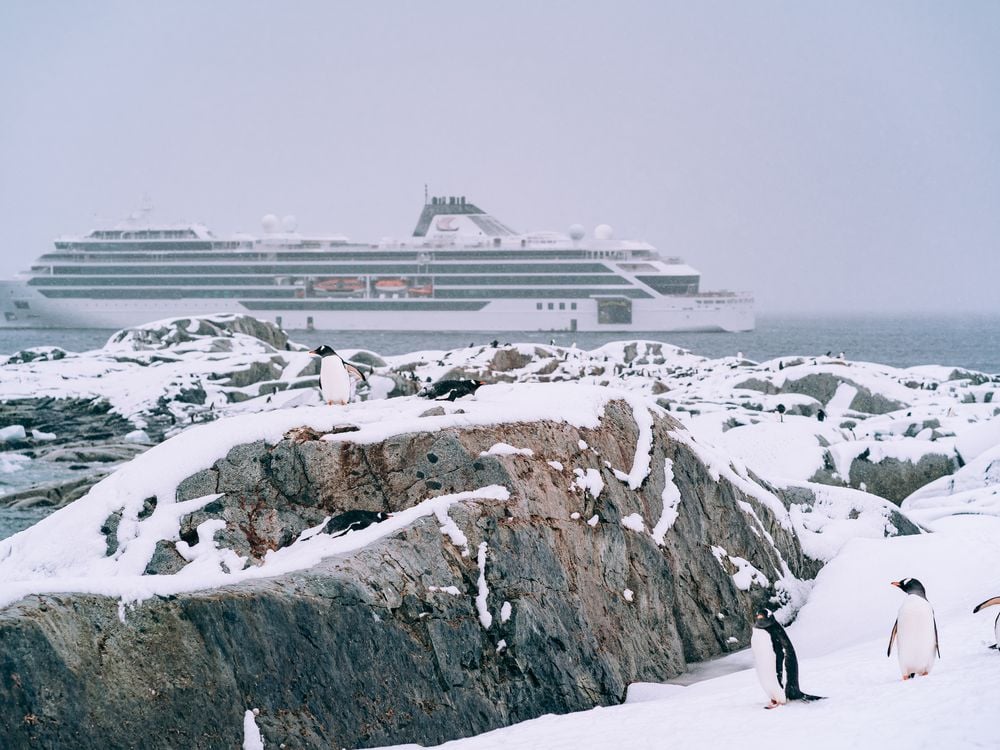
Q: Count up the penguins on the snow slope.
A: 3